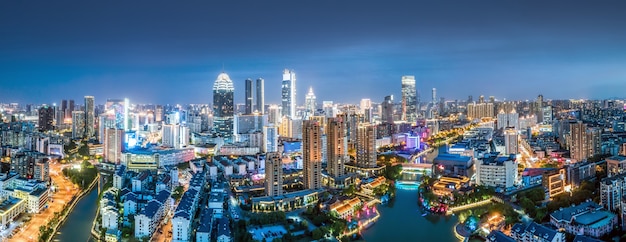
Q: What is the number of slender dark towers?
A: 2